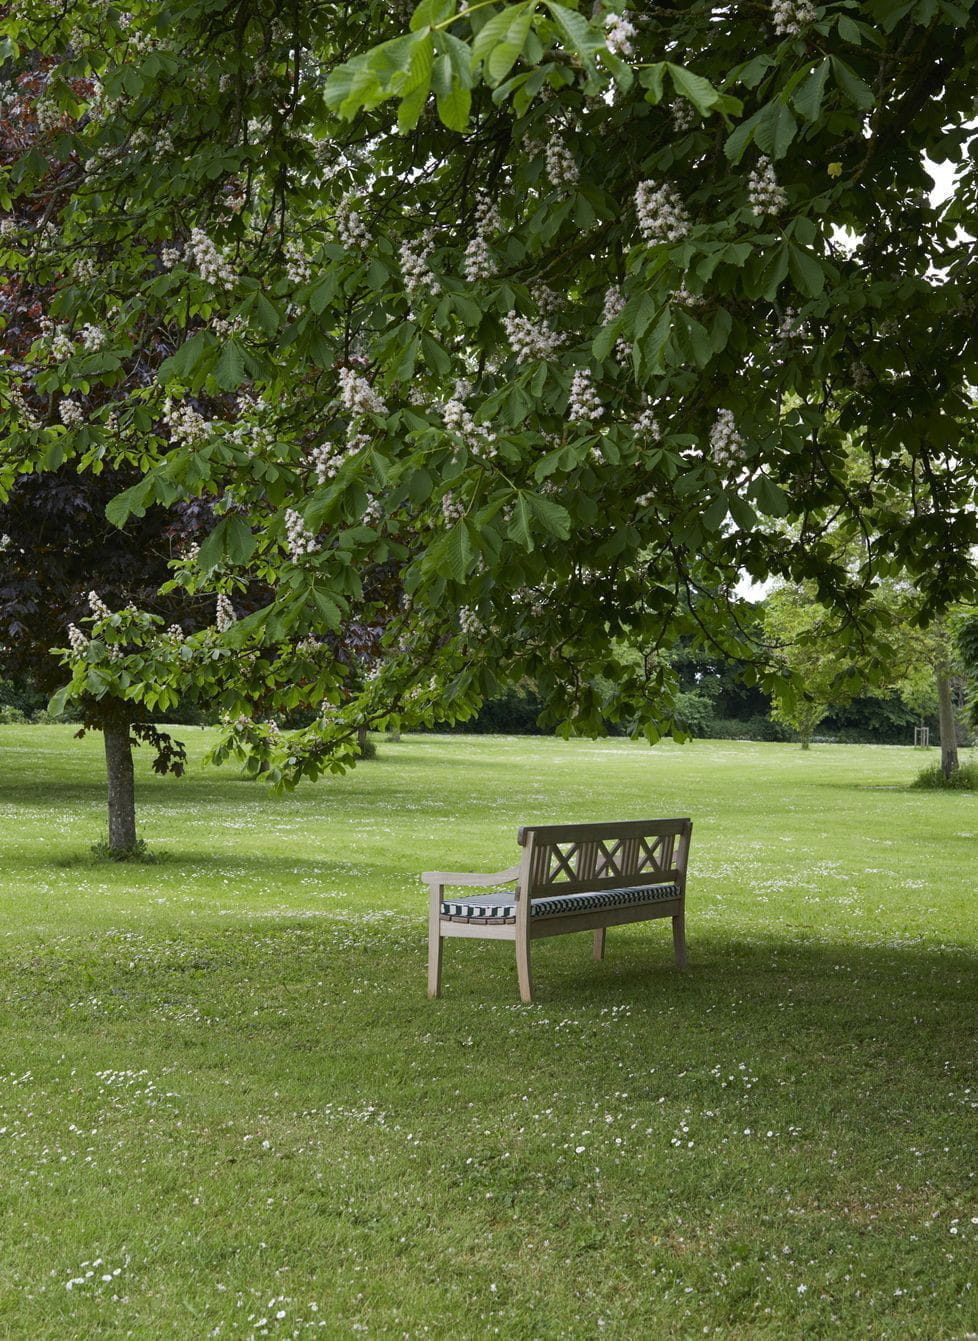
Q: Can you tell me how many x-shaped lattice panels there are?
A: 3